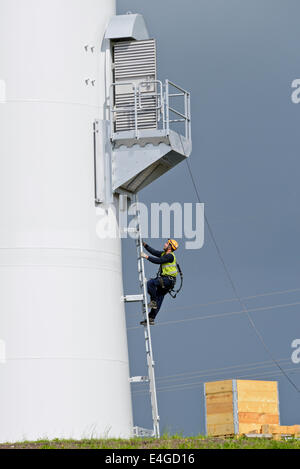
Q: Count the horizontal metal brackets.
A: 4